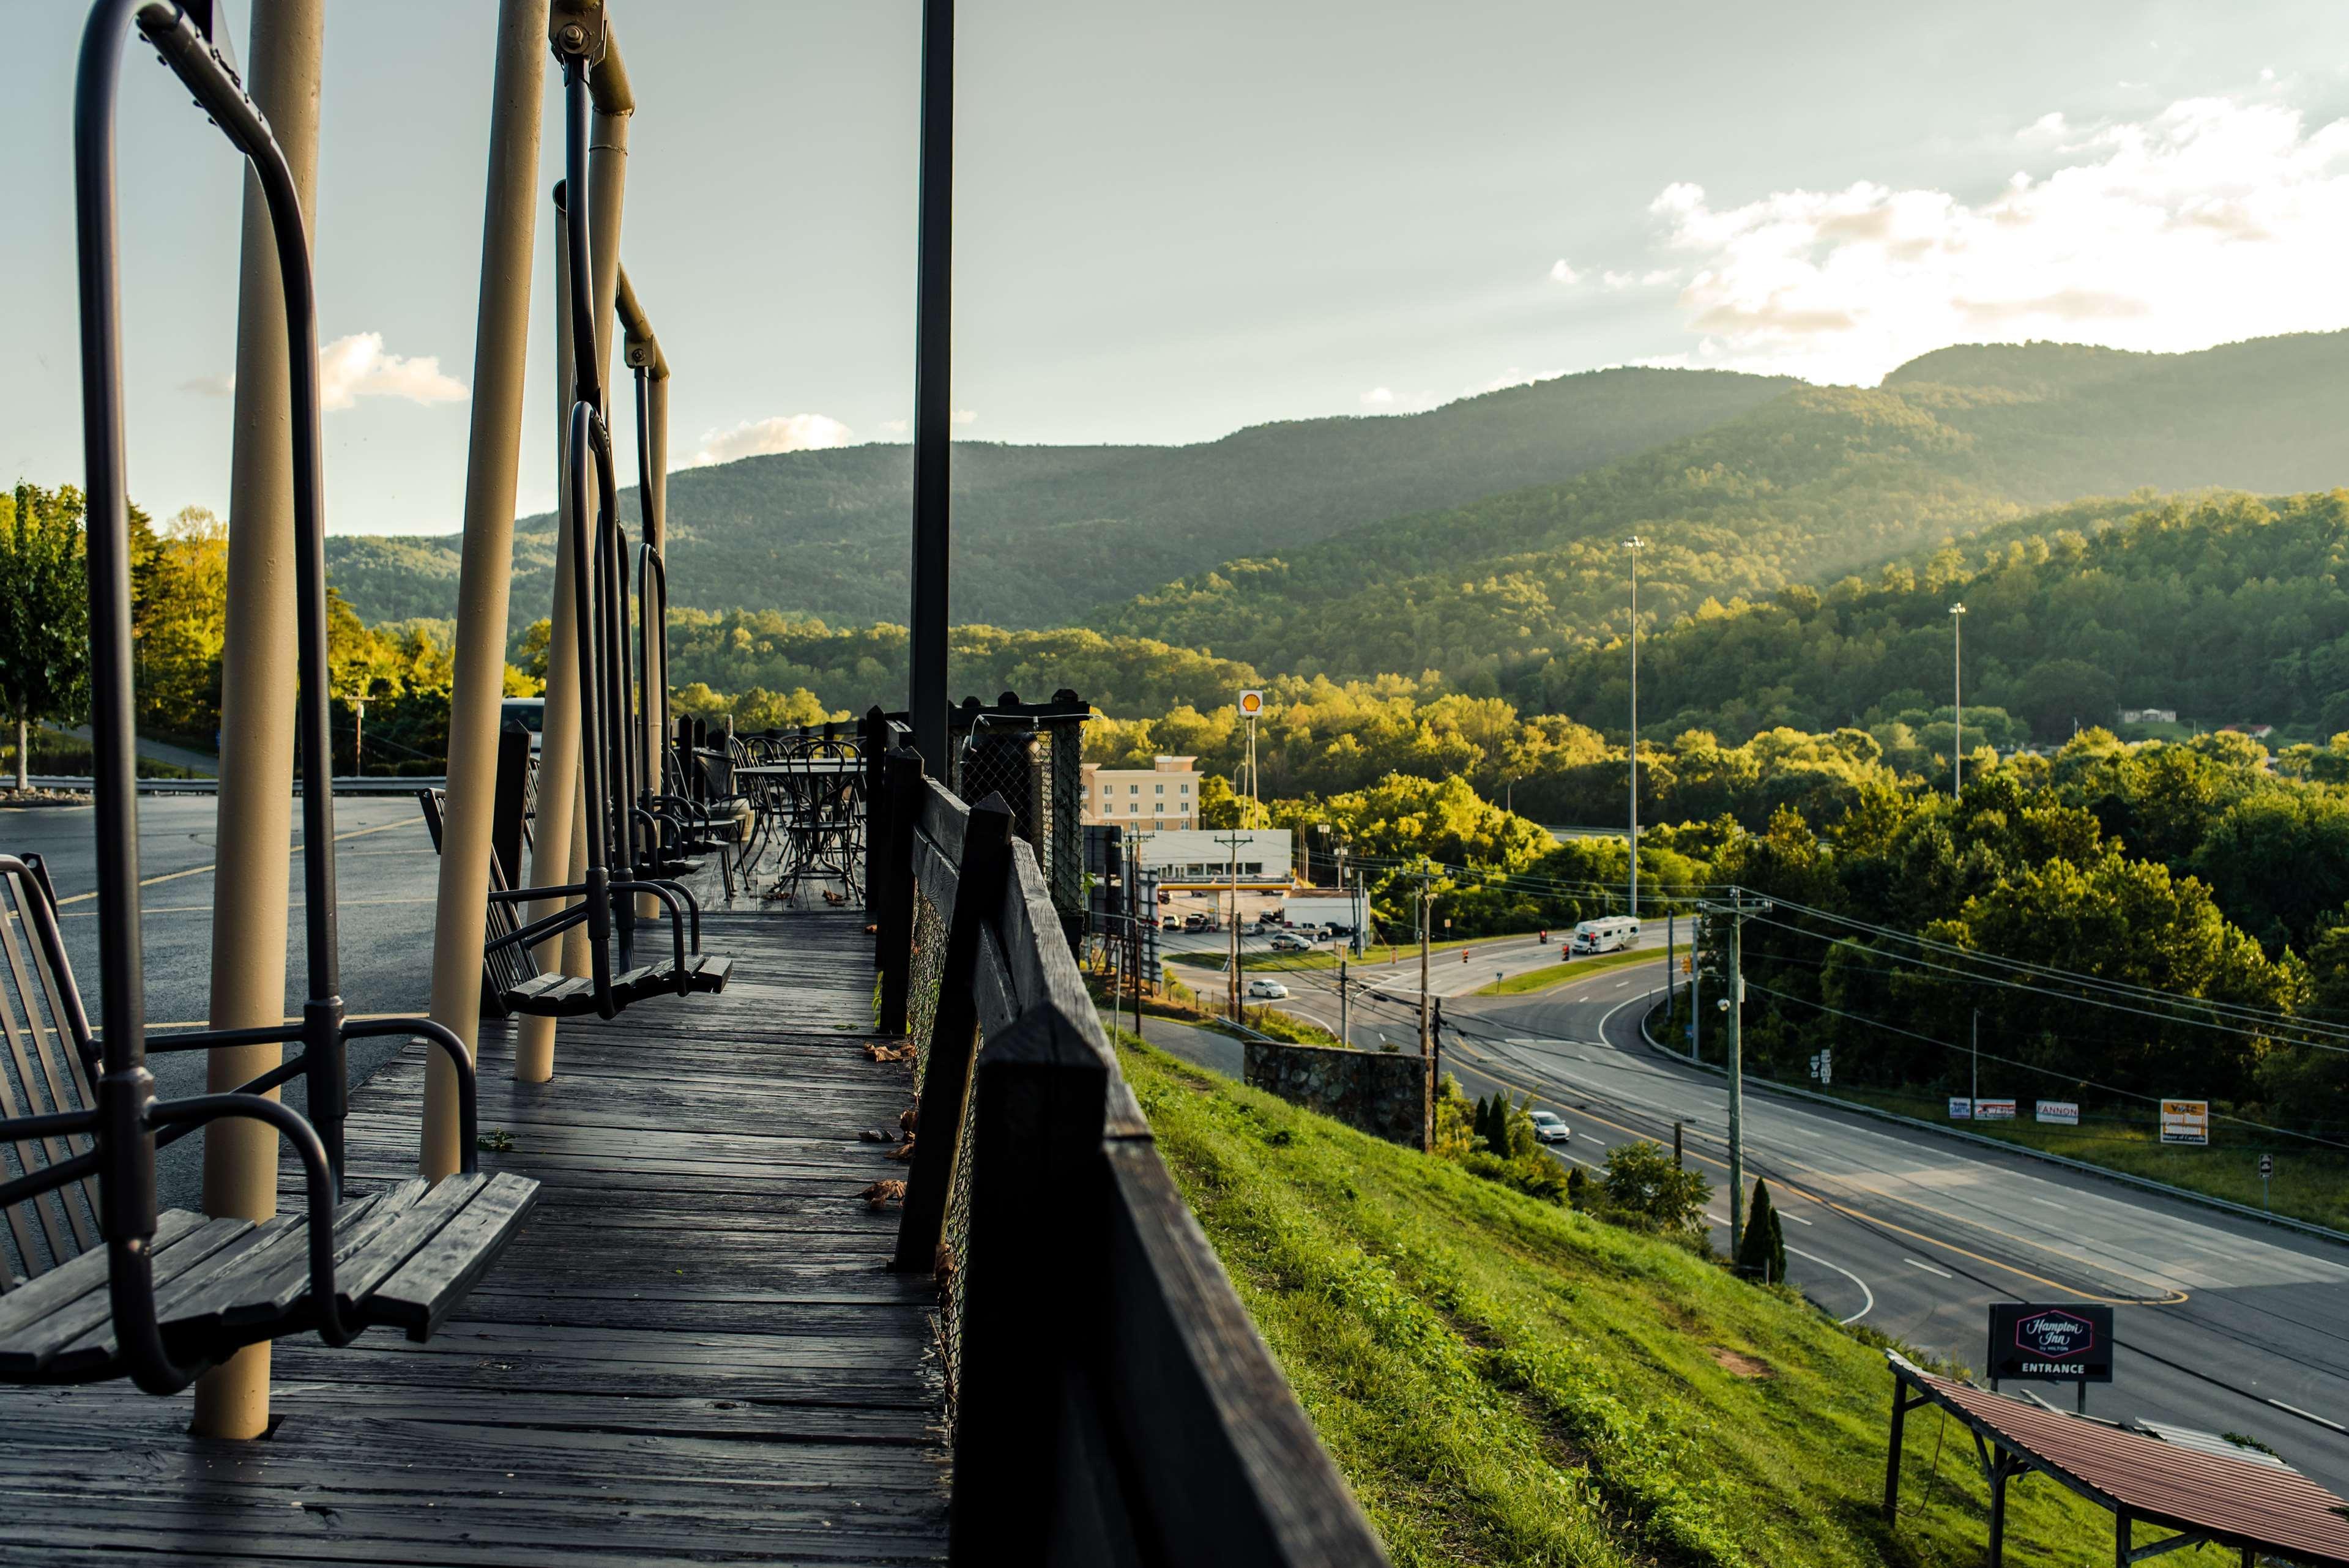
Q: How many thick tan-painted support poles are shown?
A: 5